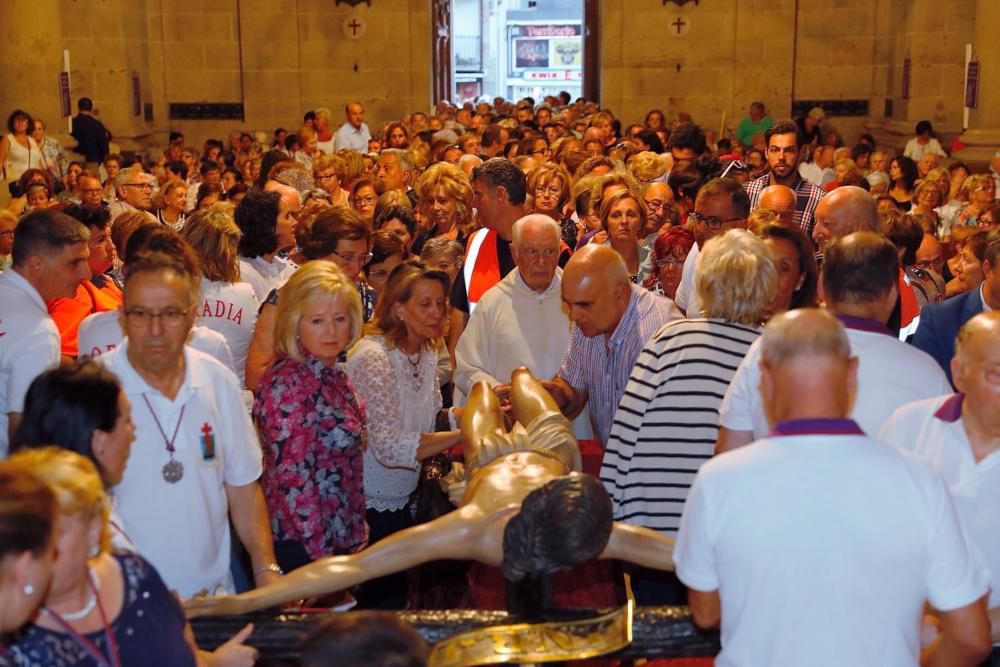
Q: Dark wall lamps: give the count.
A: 2